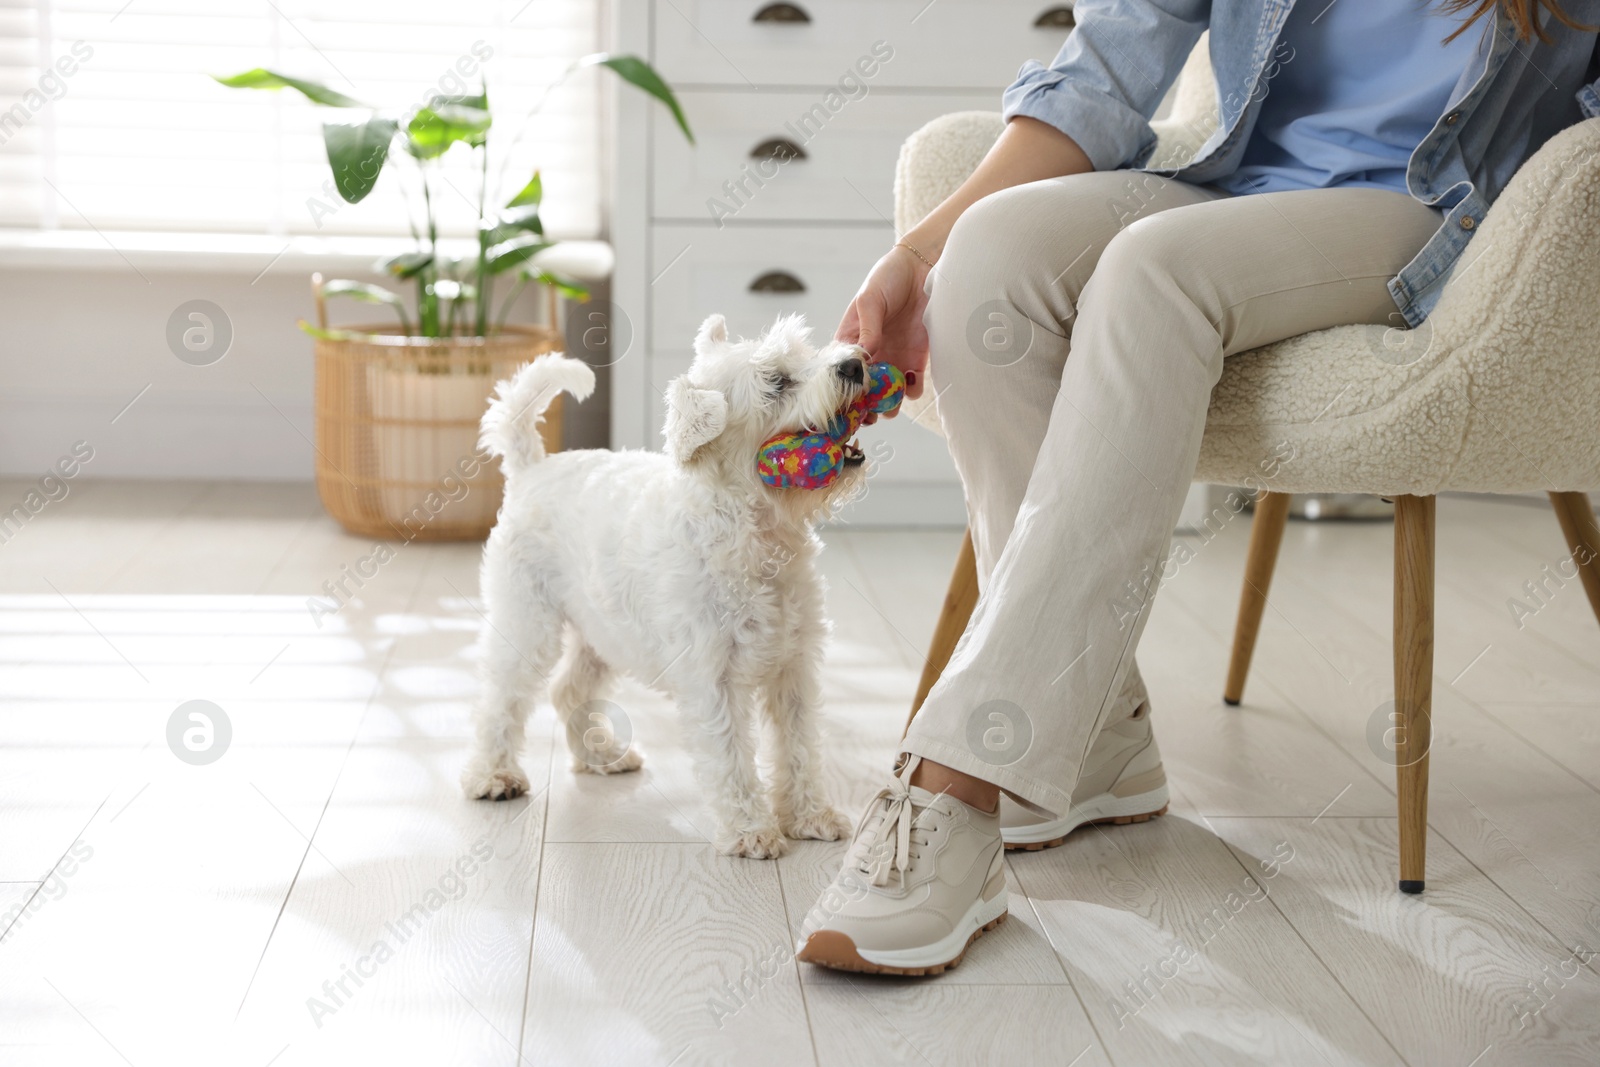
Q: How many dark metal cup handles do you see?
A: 4